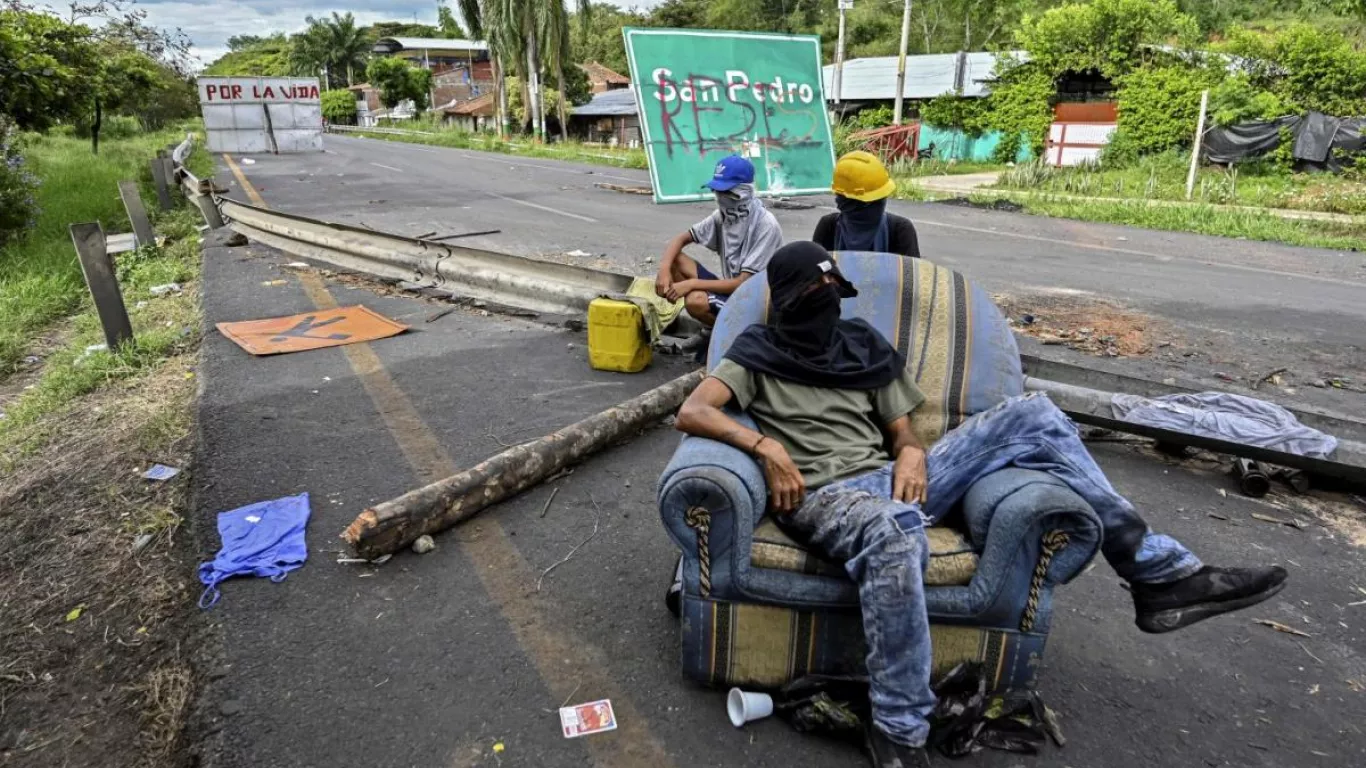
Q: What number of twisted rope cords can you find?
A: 2